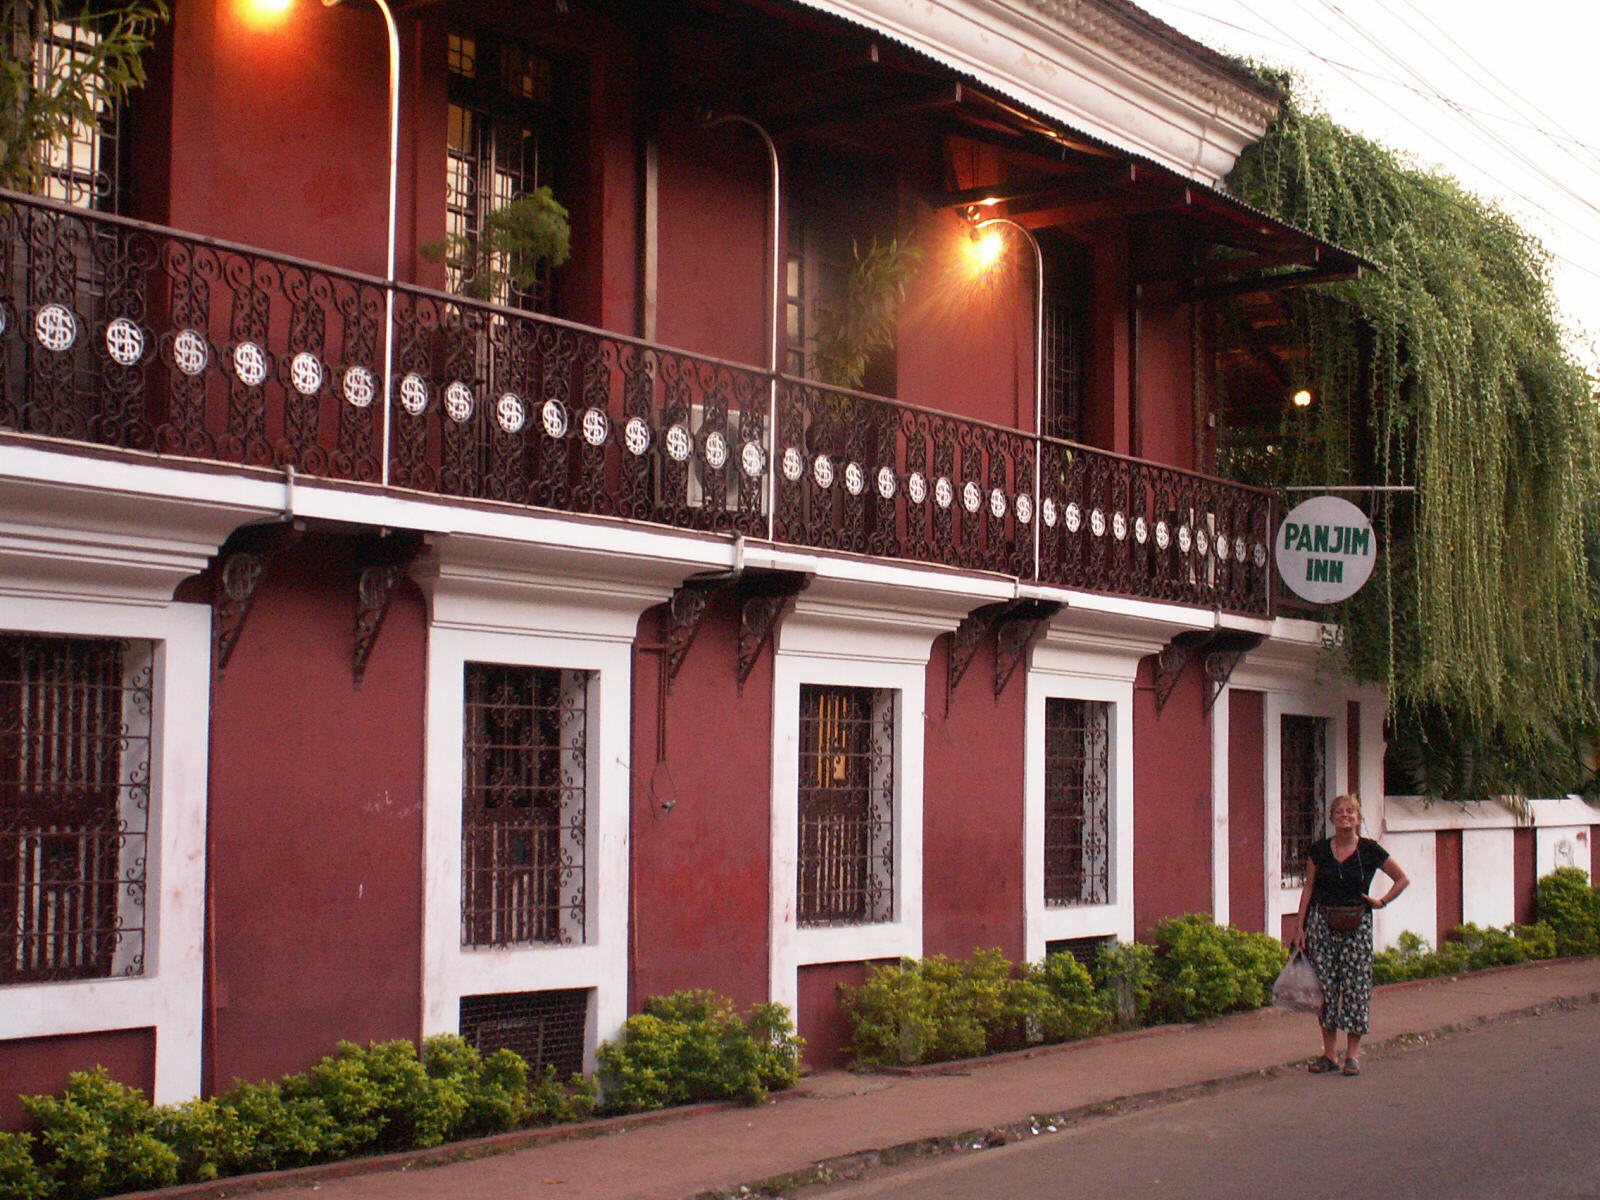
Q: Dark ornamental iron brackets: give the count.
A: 8